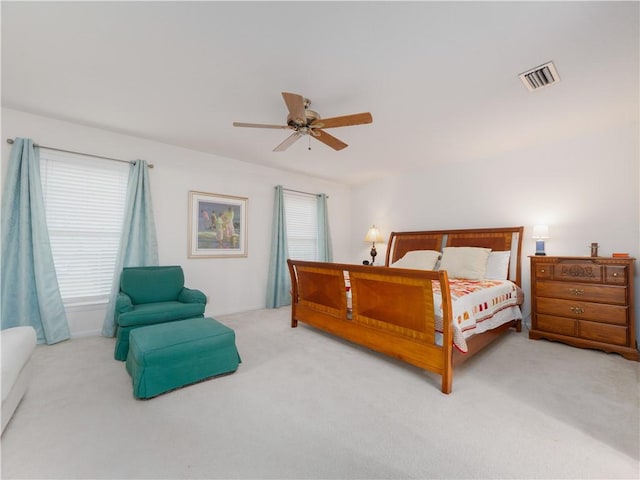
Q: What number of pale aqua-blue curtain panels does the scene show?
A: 4